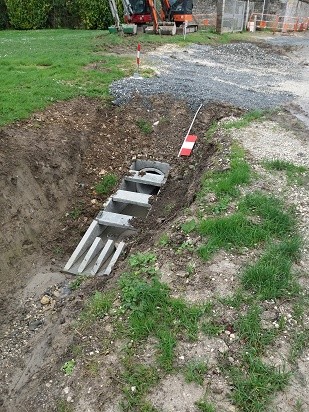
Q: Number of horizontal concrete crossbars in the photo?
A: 3